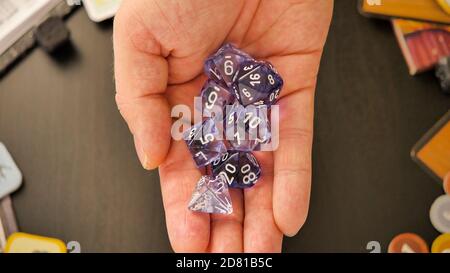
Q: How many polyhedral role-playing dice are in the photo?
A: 7